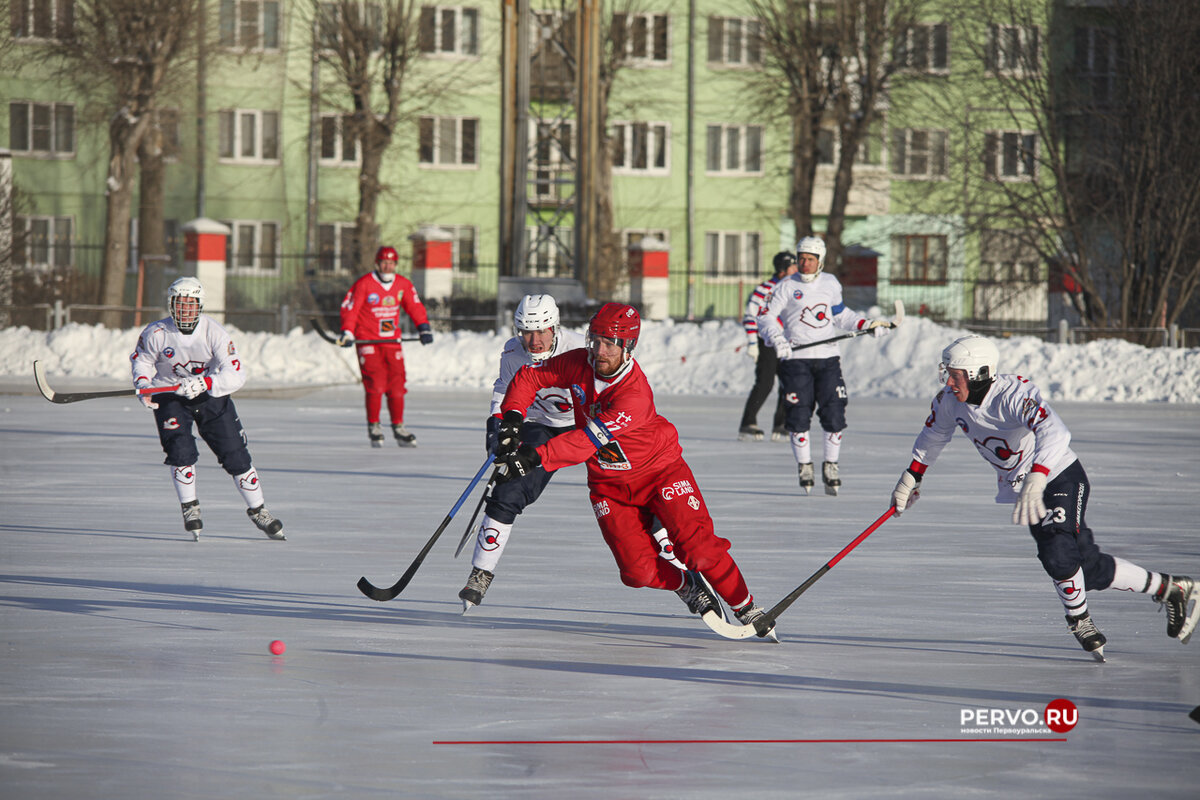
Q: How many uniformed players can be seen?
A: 6